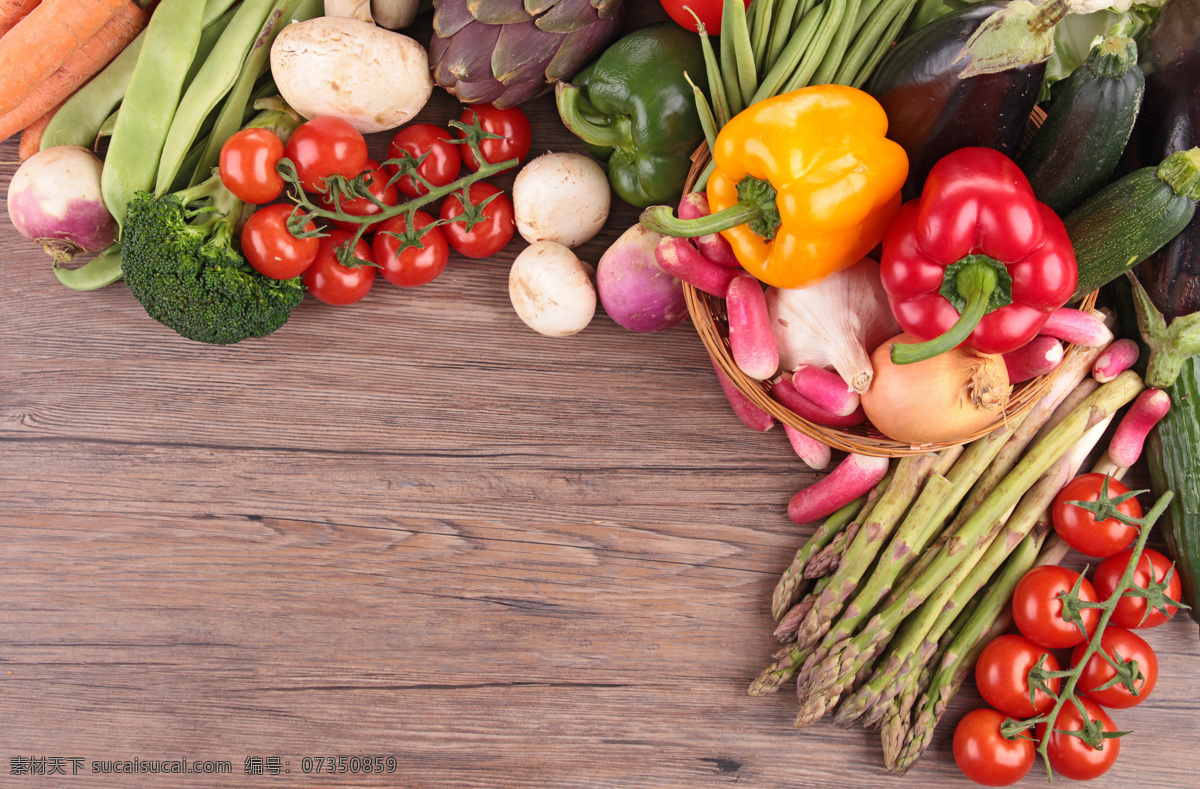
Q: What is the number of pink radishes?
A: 13